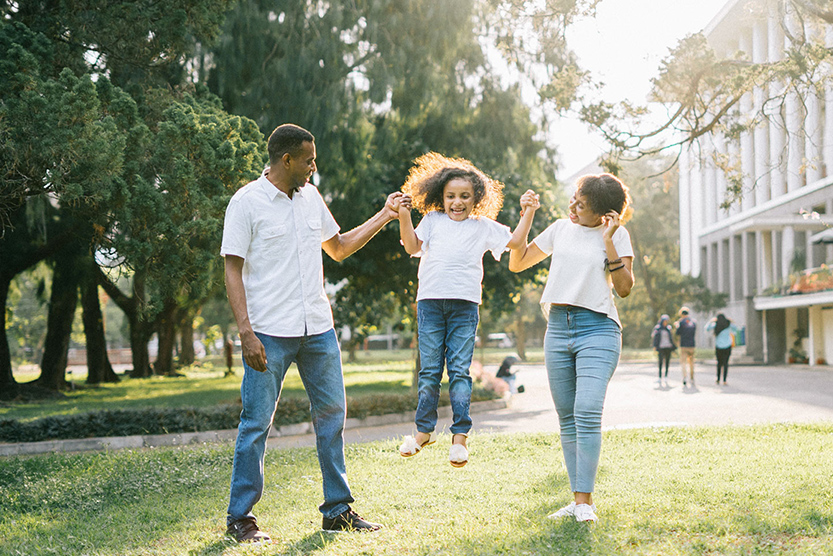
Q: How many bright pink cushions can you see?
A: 0